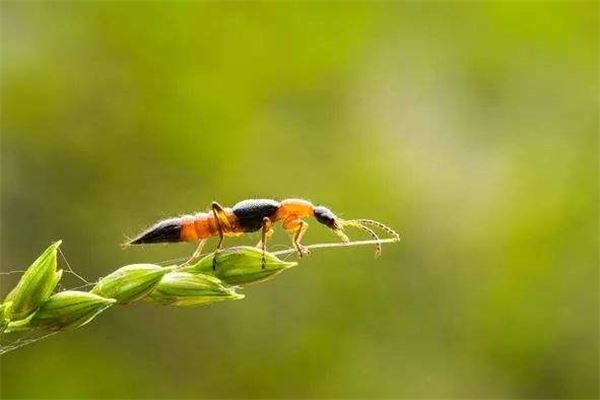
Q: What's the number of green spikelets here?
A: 5